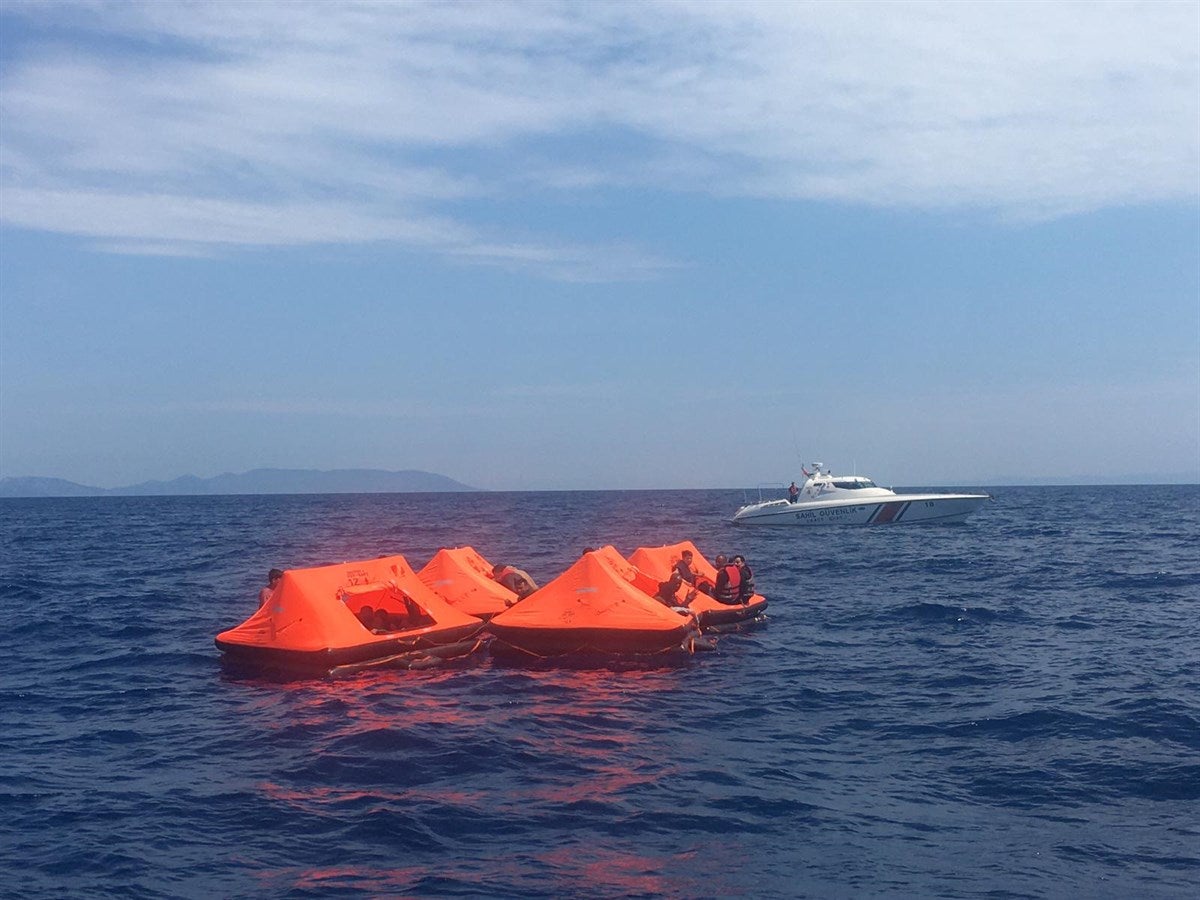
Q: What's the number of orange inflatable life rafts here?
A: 4